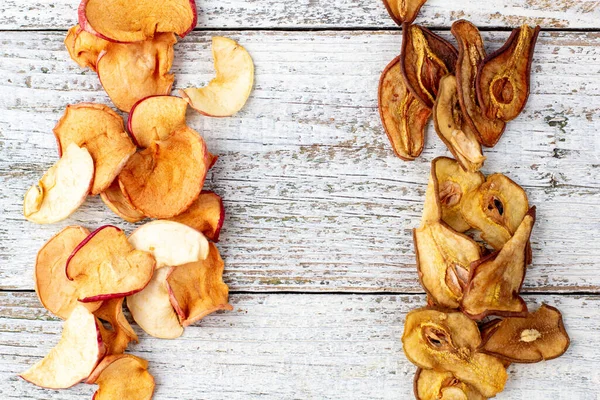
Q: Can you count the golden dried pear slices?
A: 13